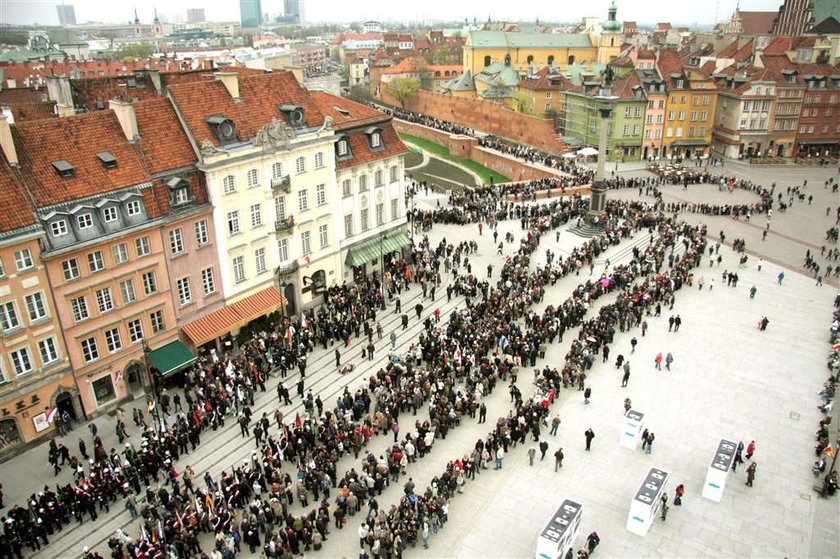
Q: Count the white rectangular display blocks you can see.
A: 4